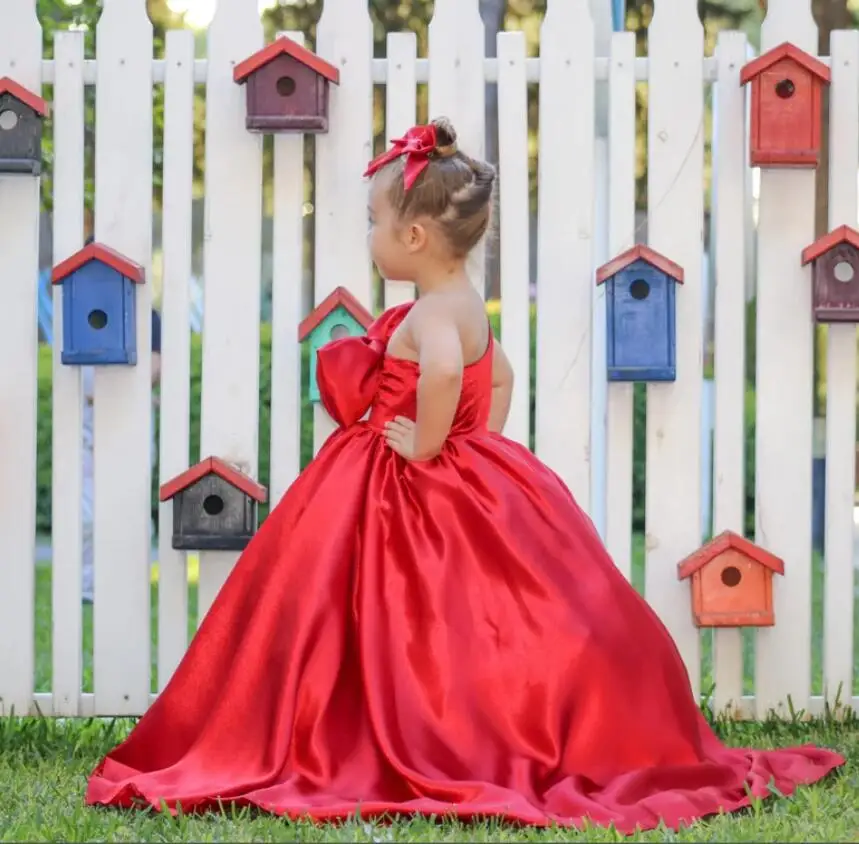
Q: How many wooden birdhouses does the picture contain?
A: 9